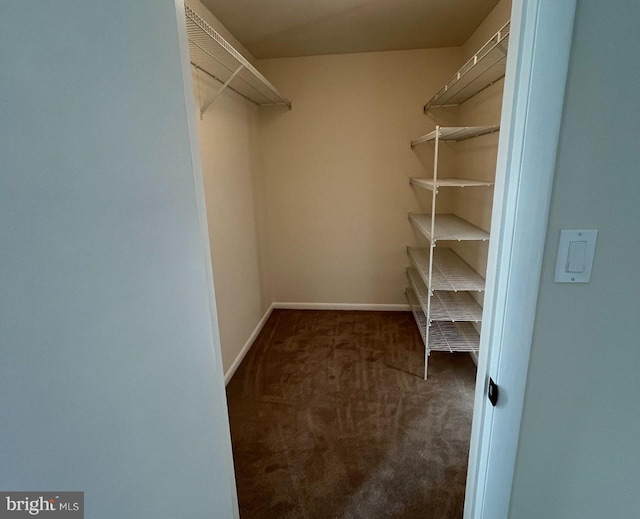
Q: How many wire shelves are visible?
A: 8